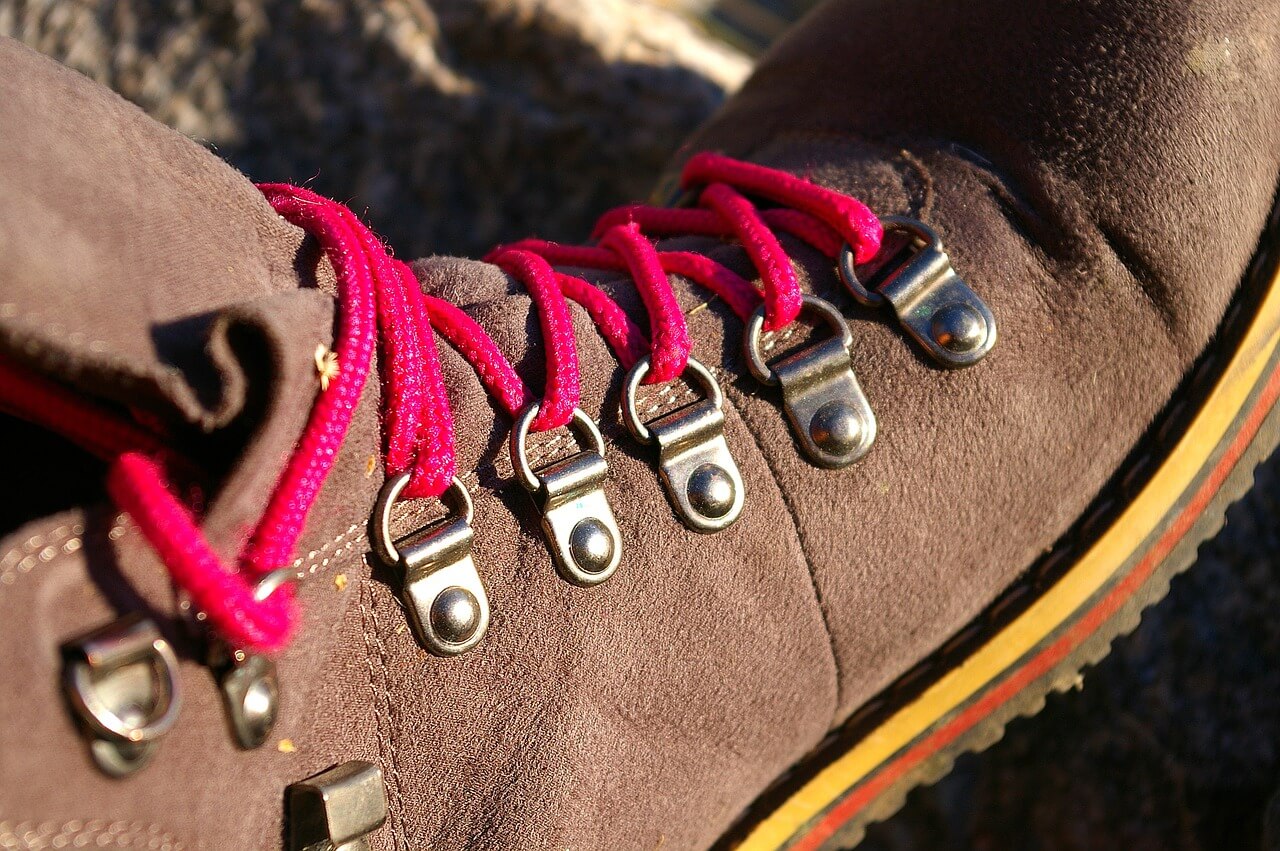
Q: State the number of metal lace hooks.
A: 8